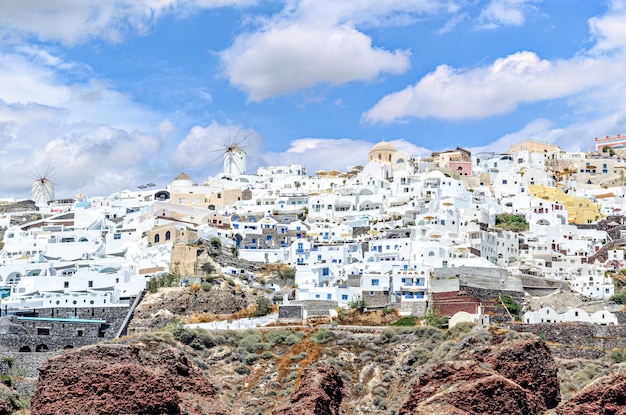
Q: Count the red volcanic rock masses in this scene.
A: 4